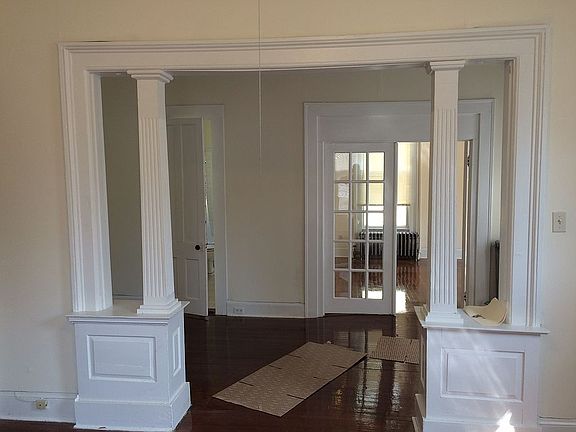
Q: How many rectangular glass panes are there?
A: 15